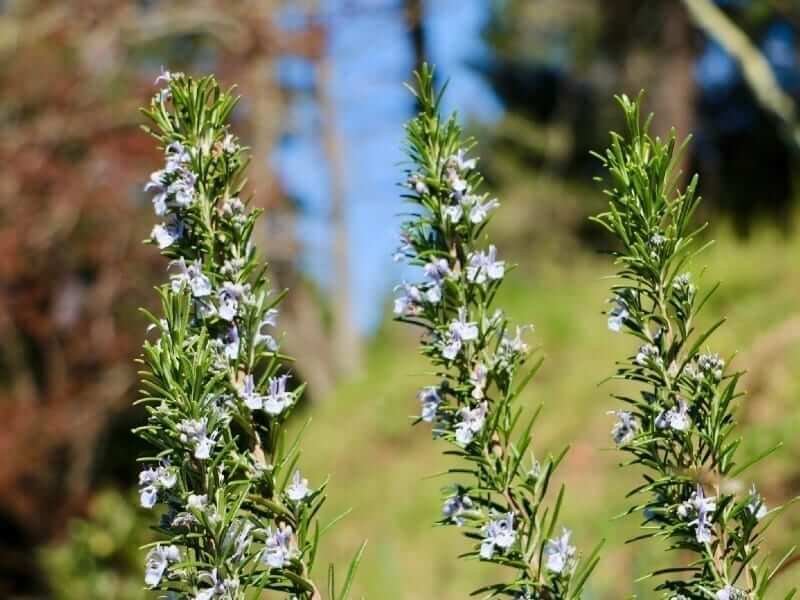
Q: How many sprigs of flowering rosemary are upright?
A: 3